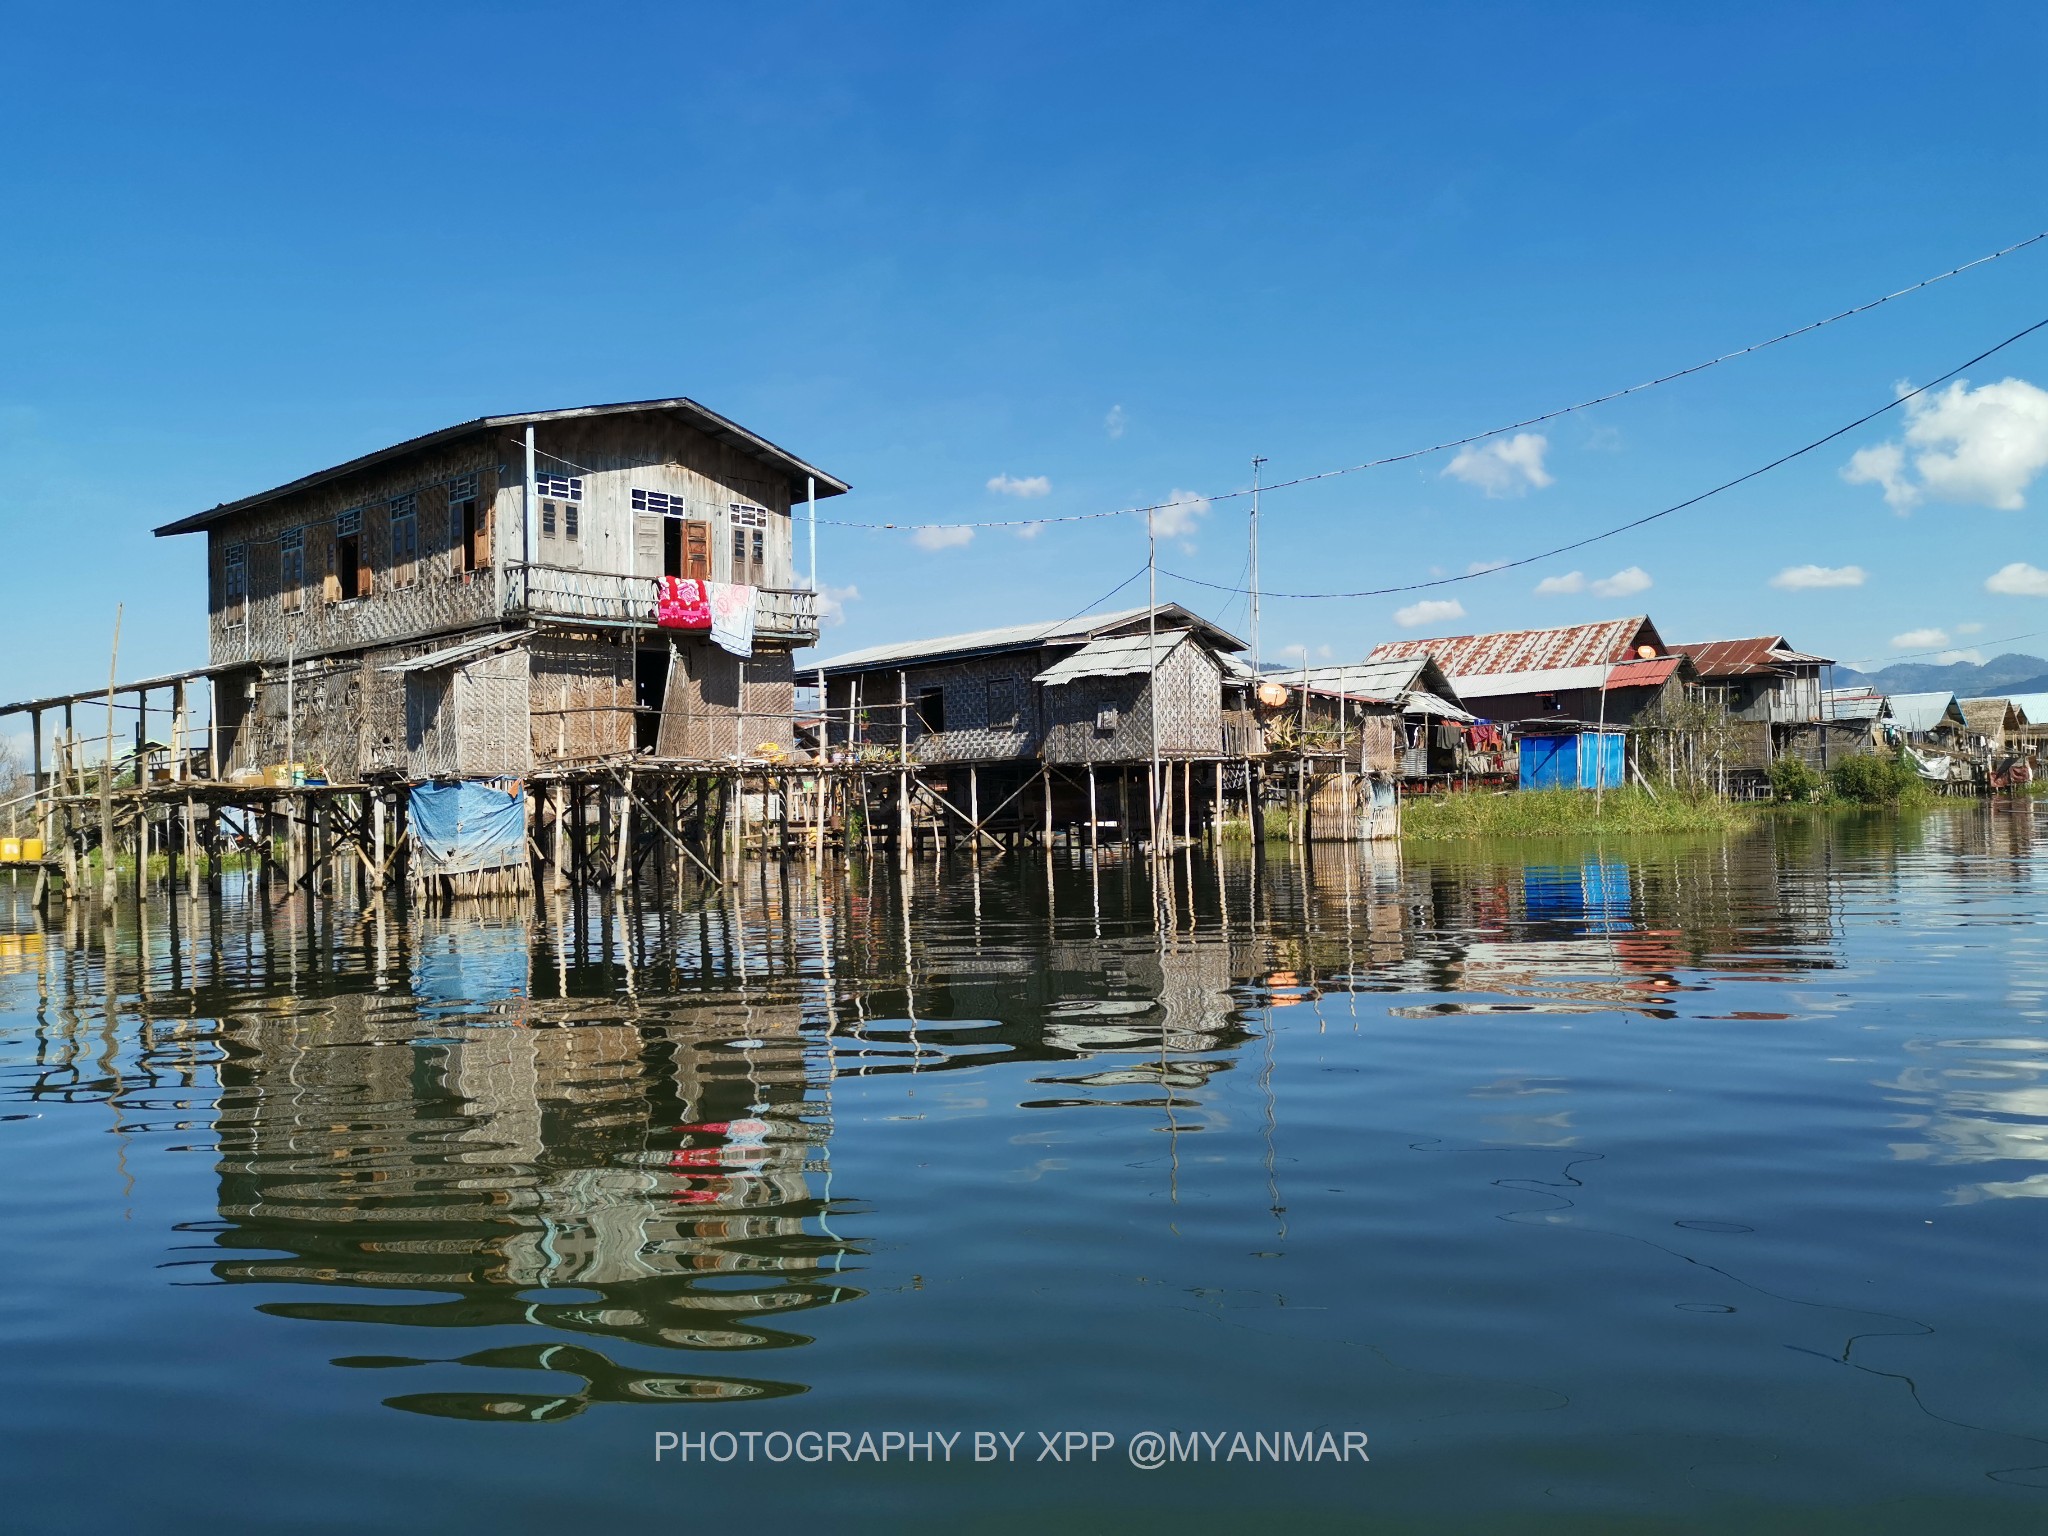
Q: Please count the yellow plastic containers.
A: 2